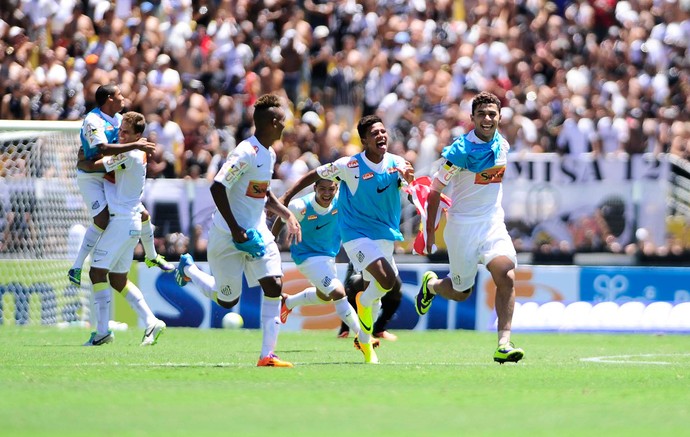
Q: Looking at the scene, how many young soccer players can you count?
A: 6